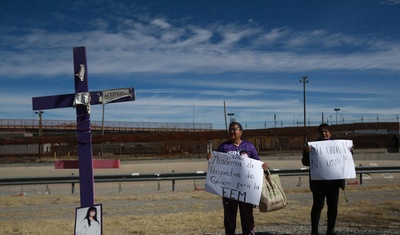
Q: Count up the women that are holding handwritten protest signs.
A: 2